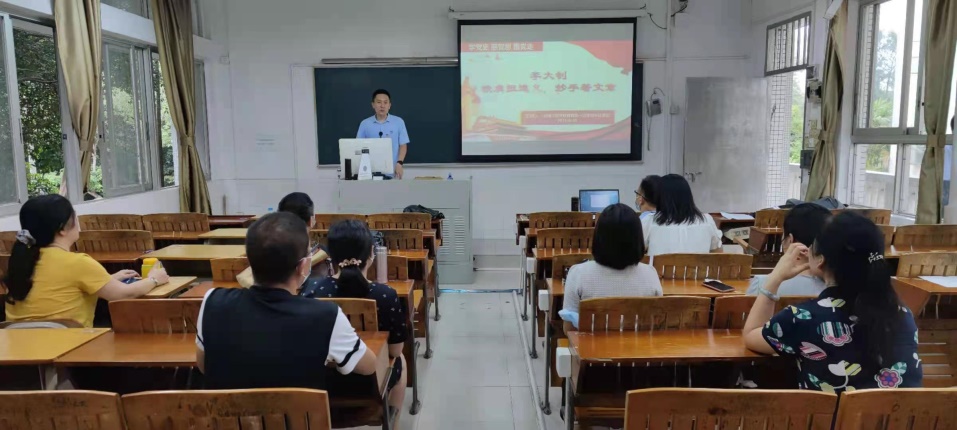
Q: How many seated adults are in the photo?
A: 9